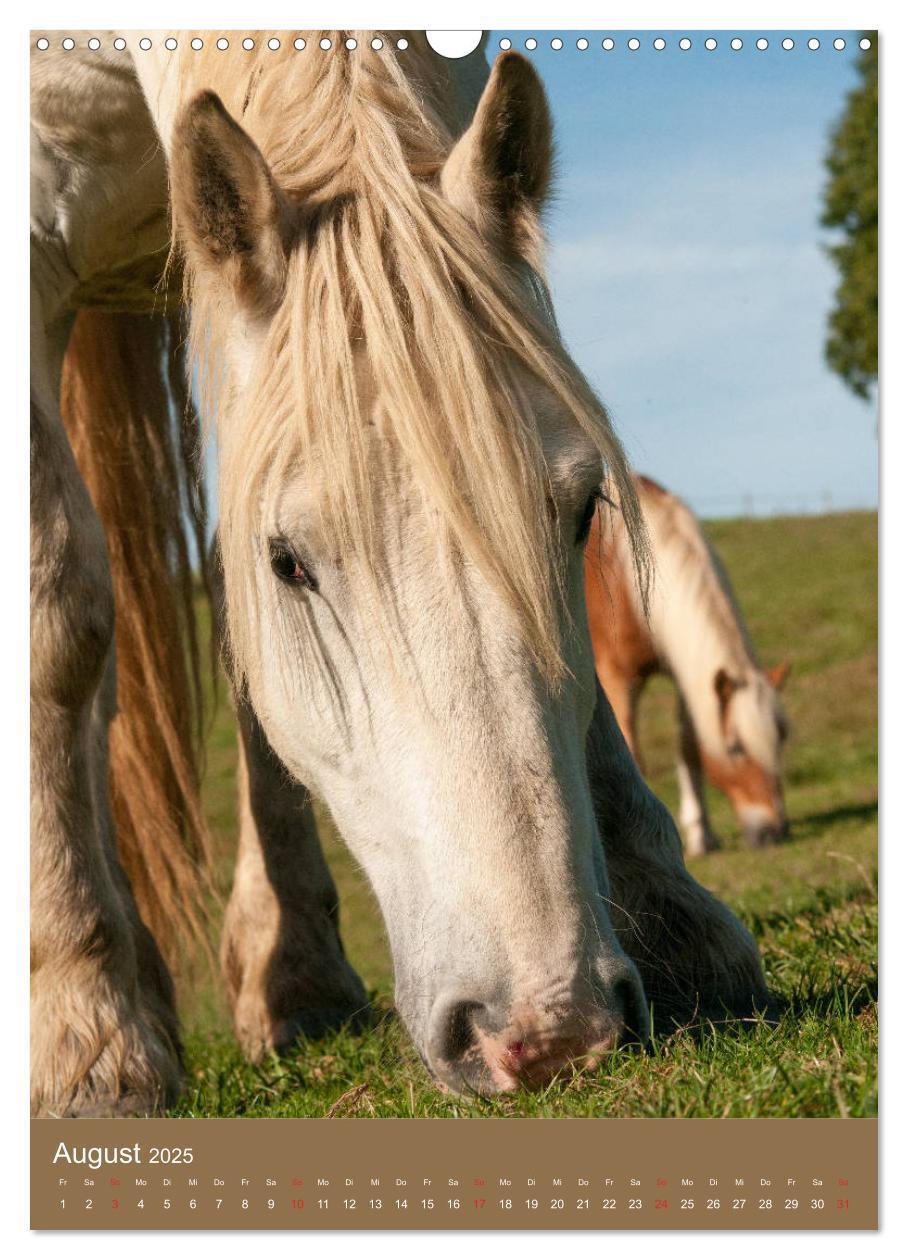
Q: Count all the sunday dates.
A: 5